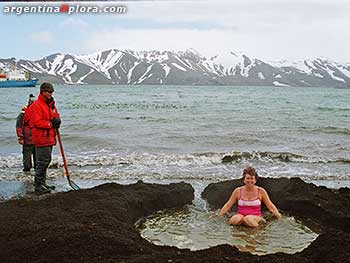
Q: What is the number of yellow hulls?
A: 0